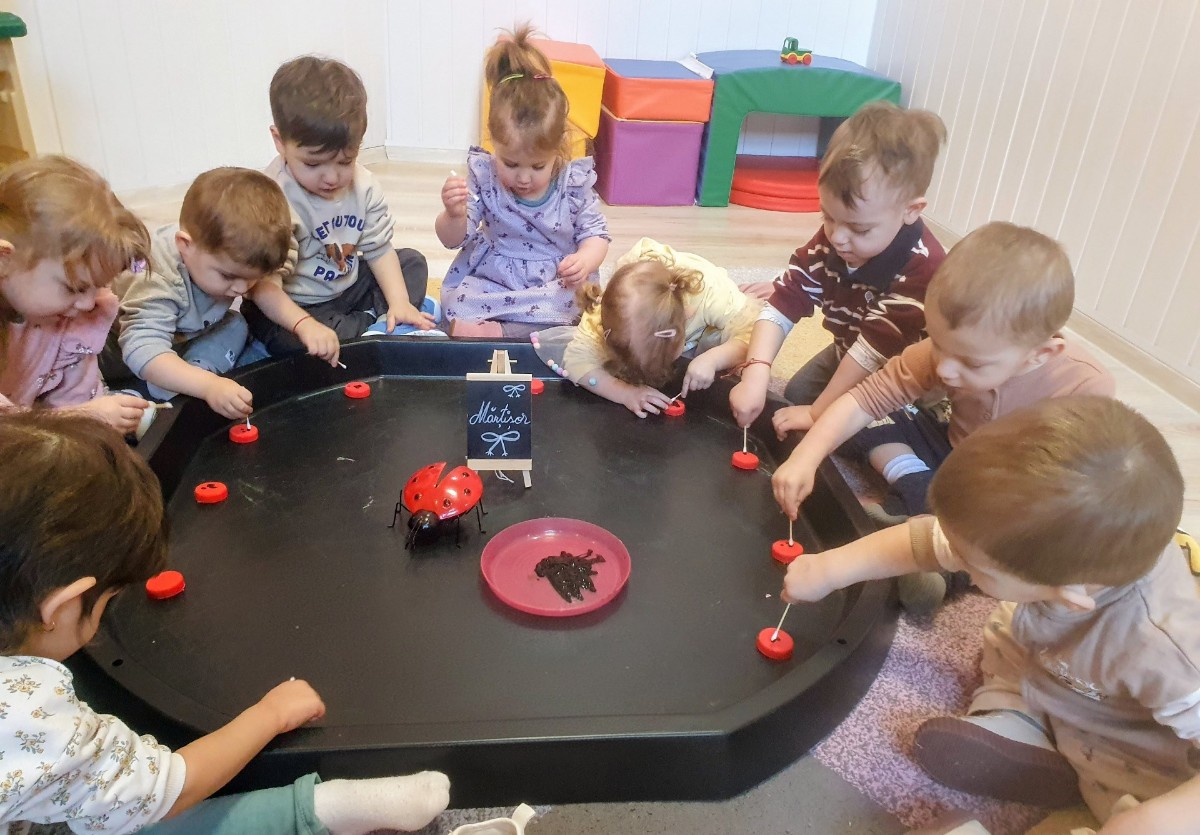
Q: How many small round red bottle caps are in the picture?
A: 9